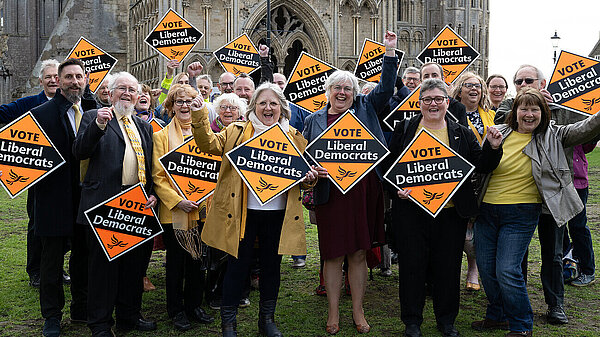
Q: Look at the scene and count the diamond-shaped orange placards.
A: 15